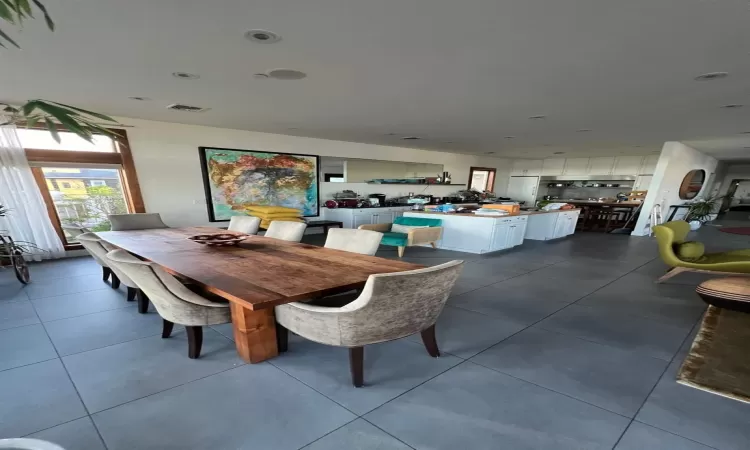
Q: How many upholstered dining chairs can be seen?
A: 8